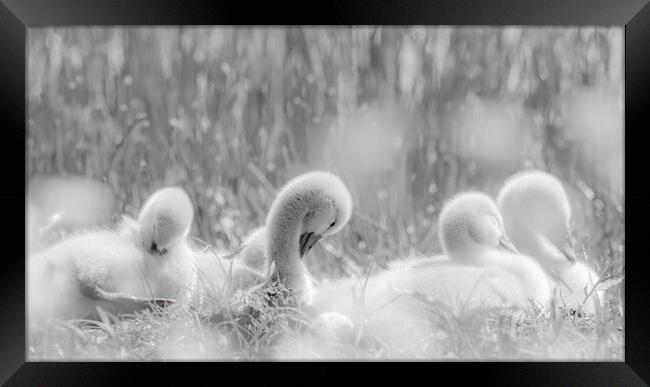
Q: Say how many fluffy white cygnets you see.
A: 4